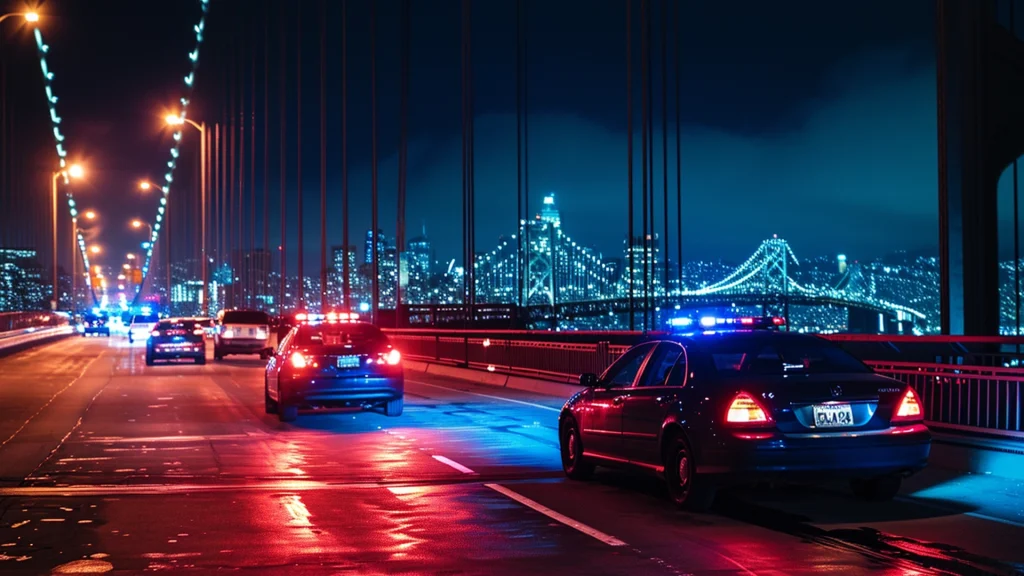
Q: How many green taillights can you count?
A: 0